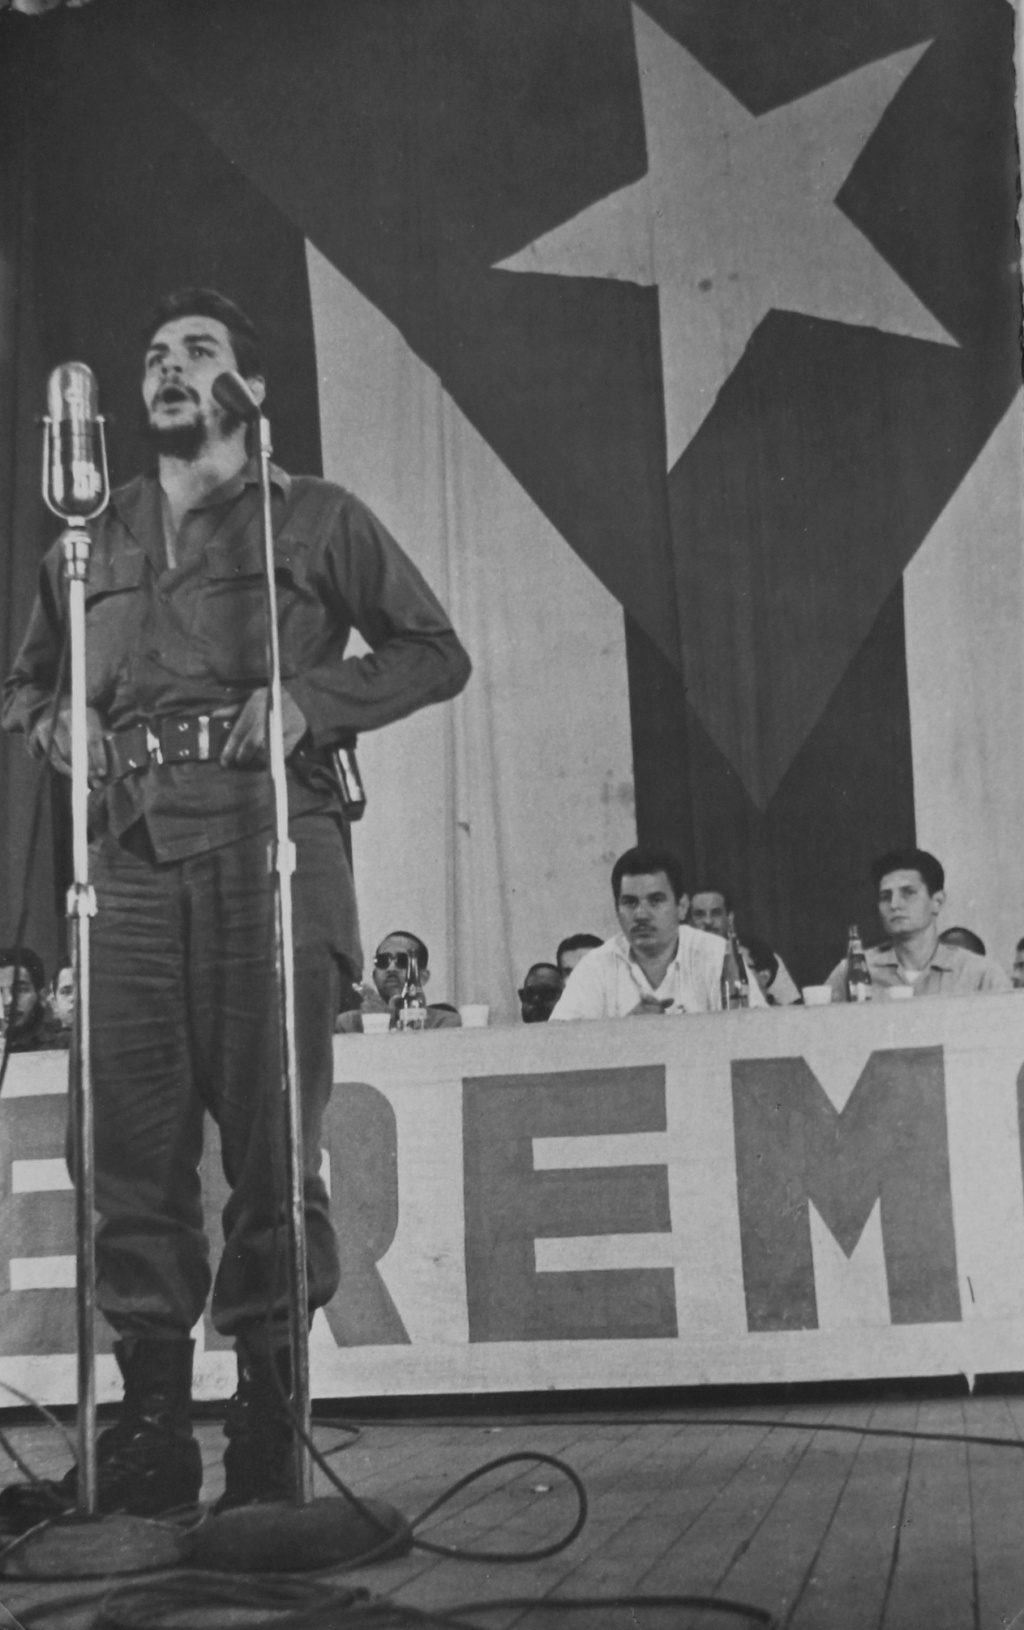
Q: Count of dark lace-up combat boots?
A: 2